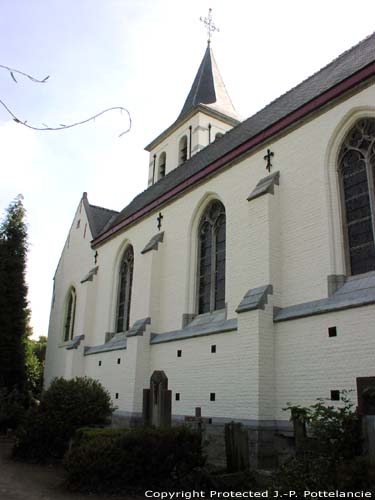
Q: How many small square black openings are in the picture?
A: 9